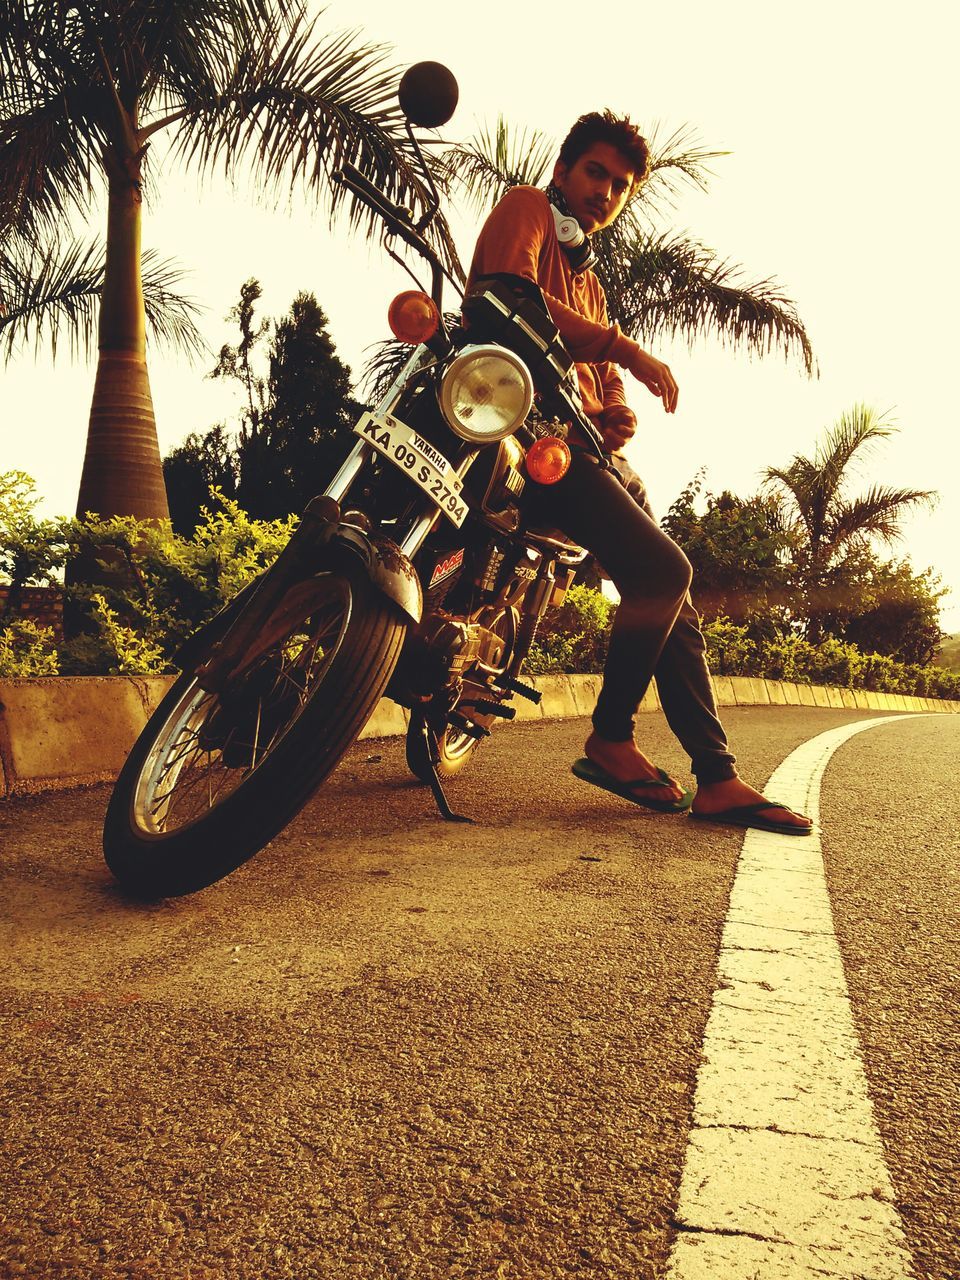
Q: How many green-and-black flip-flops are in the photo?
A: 2